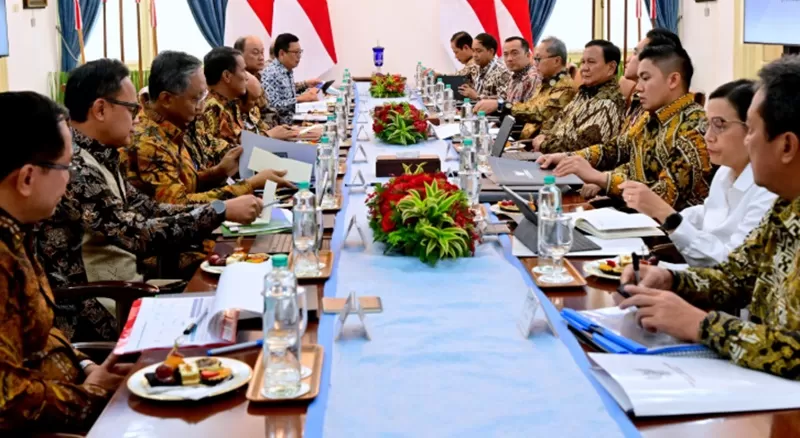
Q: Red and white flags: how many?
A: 4